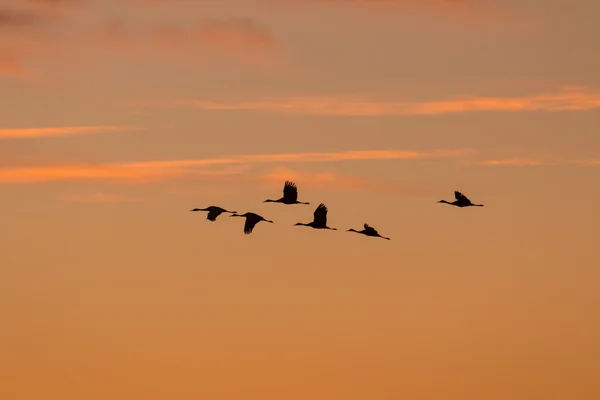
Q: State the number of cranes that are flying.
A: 6